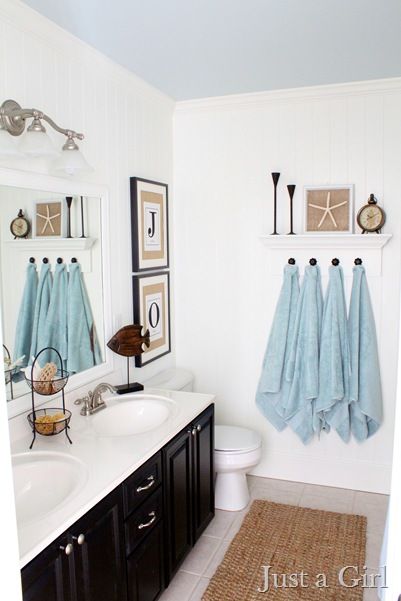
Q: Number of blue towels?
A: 4